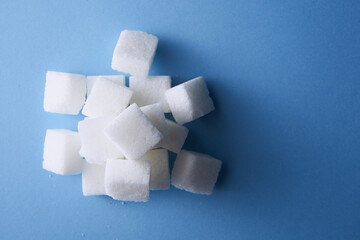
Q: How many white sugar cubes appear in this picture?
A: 15